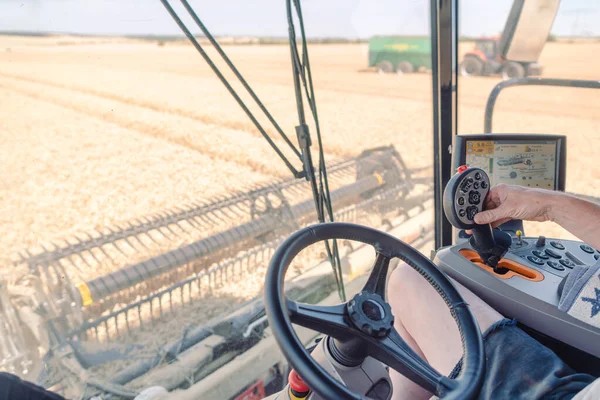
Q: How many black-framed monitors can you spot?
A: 1